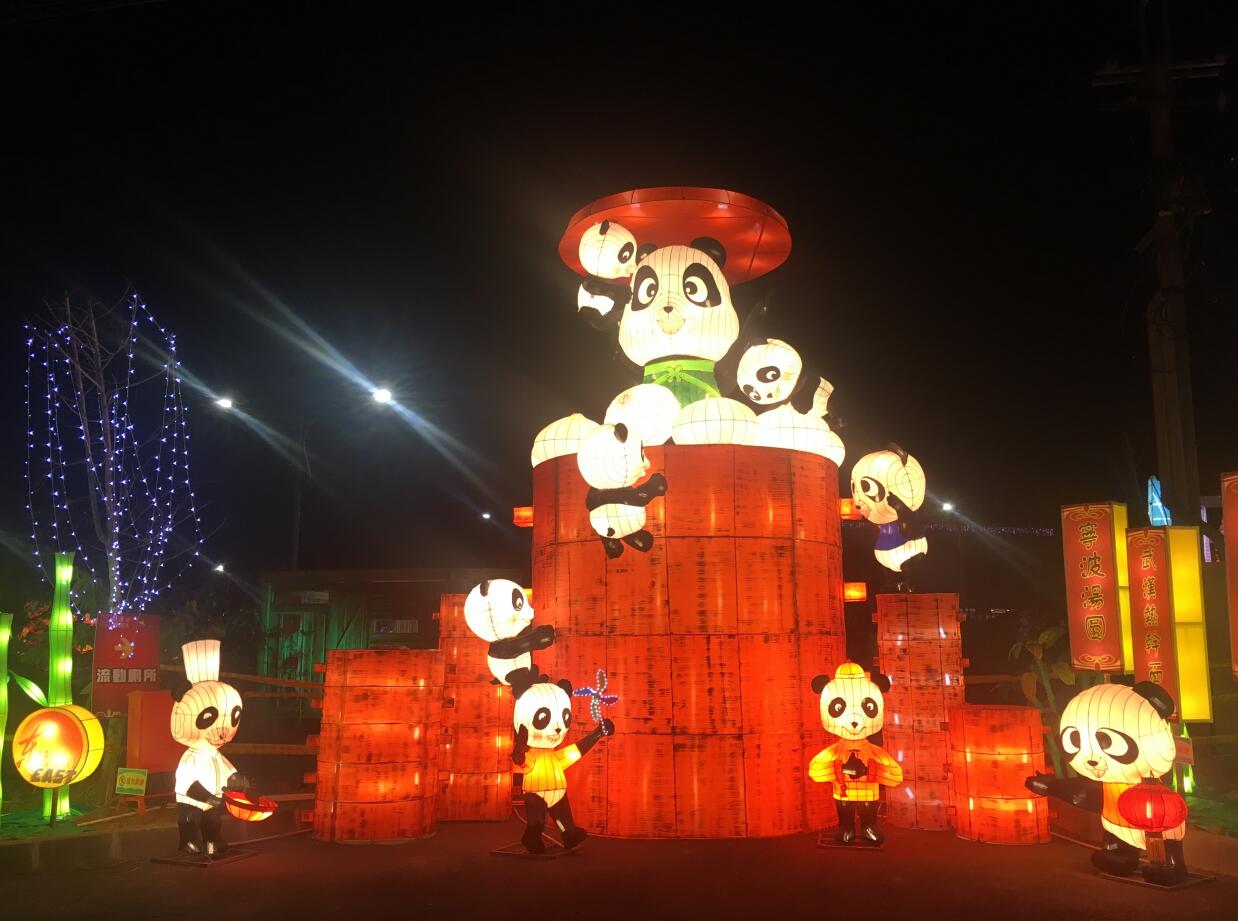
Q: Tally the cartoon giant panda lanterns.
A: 10